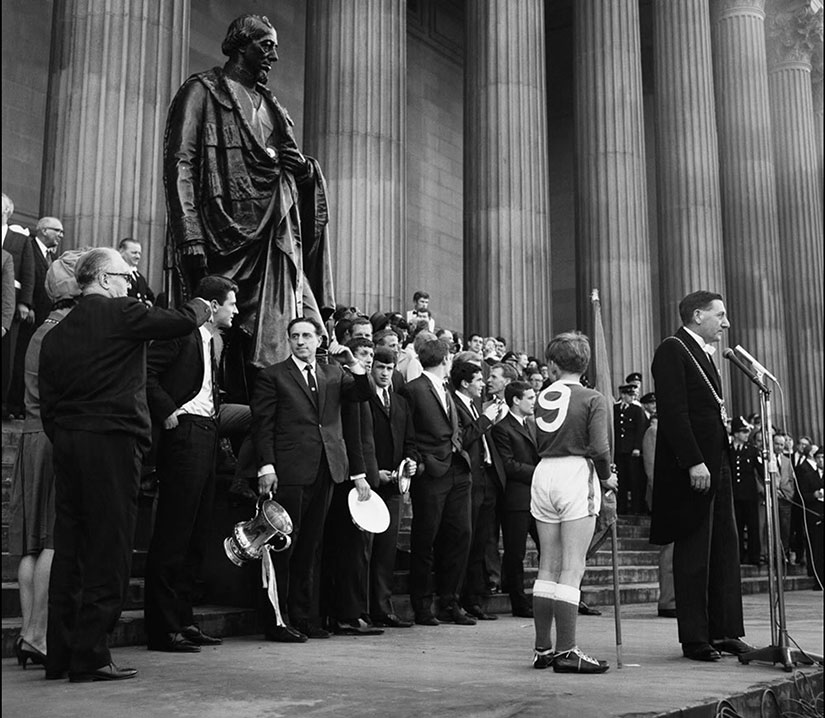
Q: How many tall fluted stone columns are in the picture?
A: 7